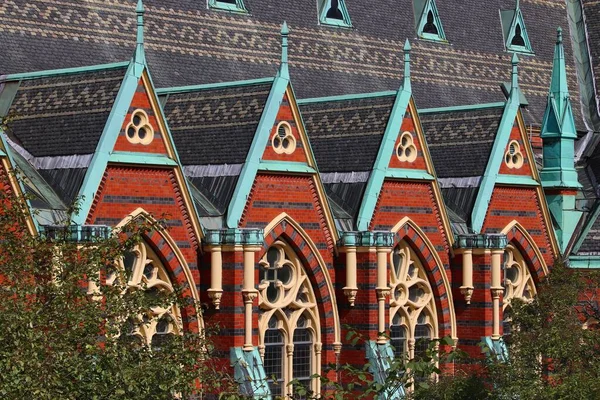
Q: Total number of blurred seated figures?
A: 0